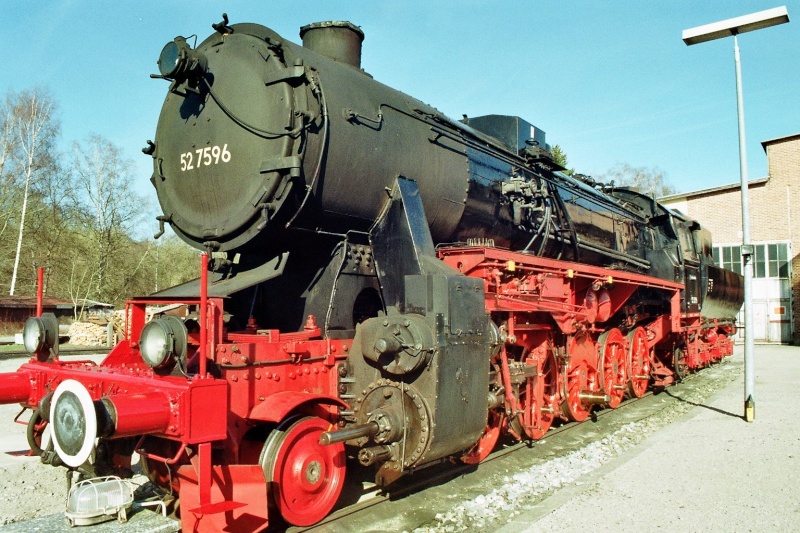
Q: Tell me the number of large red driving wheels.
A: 5